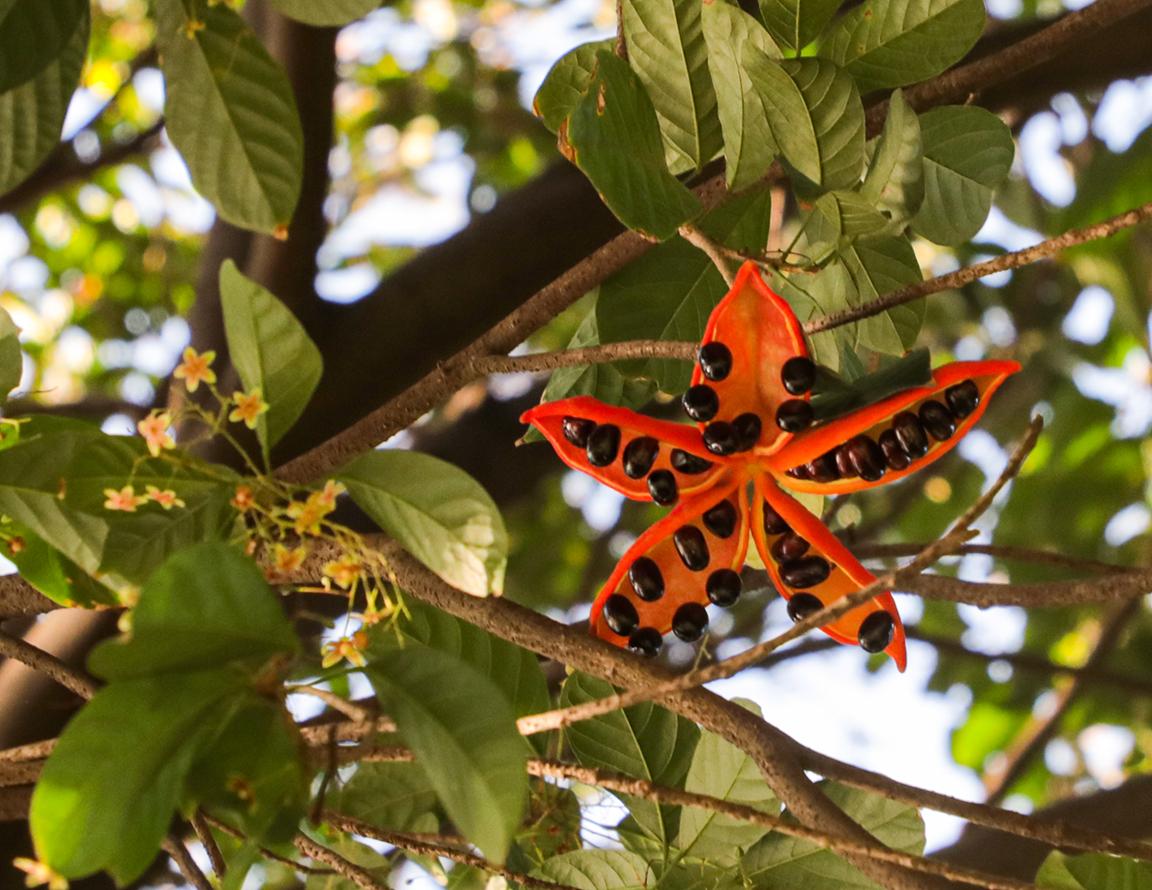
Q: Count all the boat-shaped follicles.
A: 5